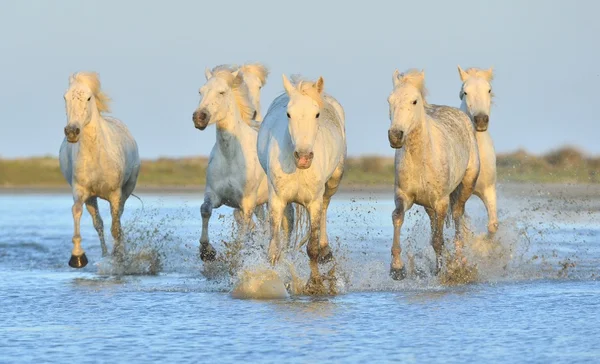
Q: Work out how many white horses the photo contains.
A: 6